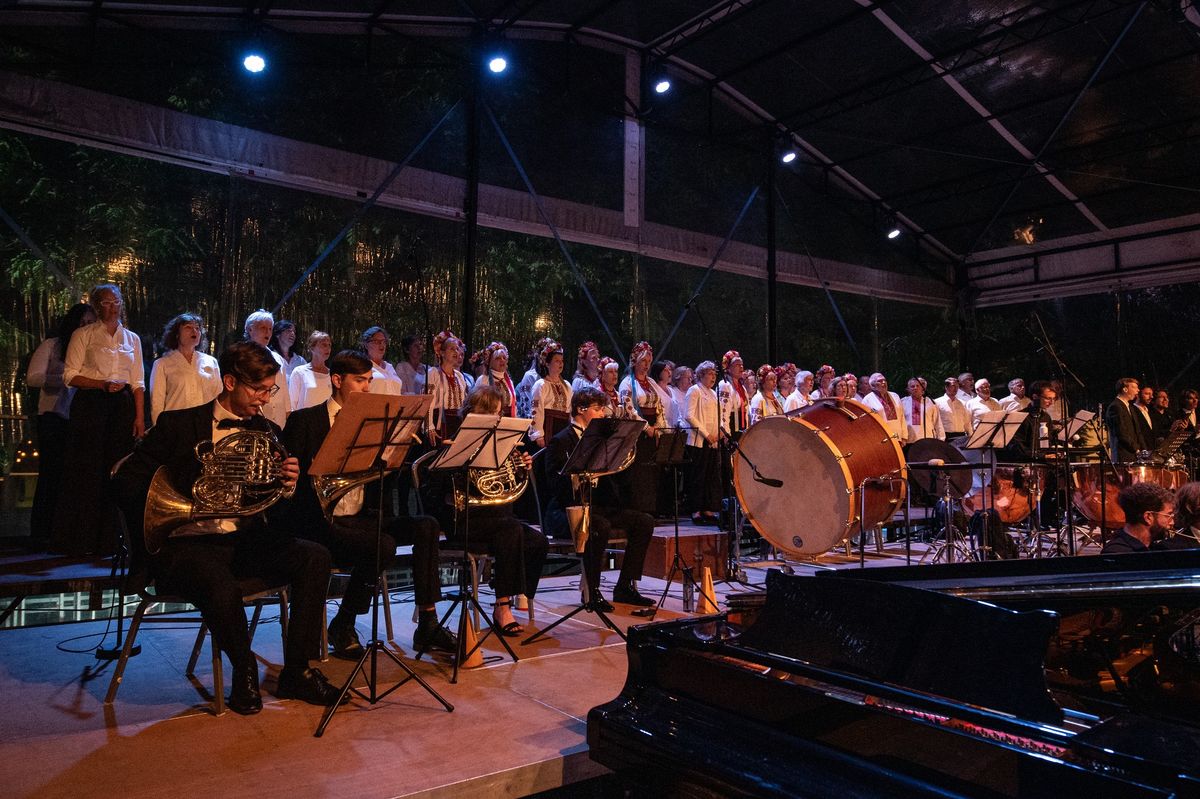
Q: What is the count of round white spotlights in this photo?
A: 5